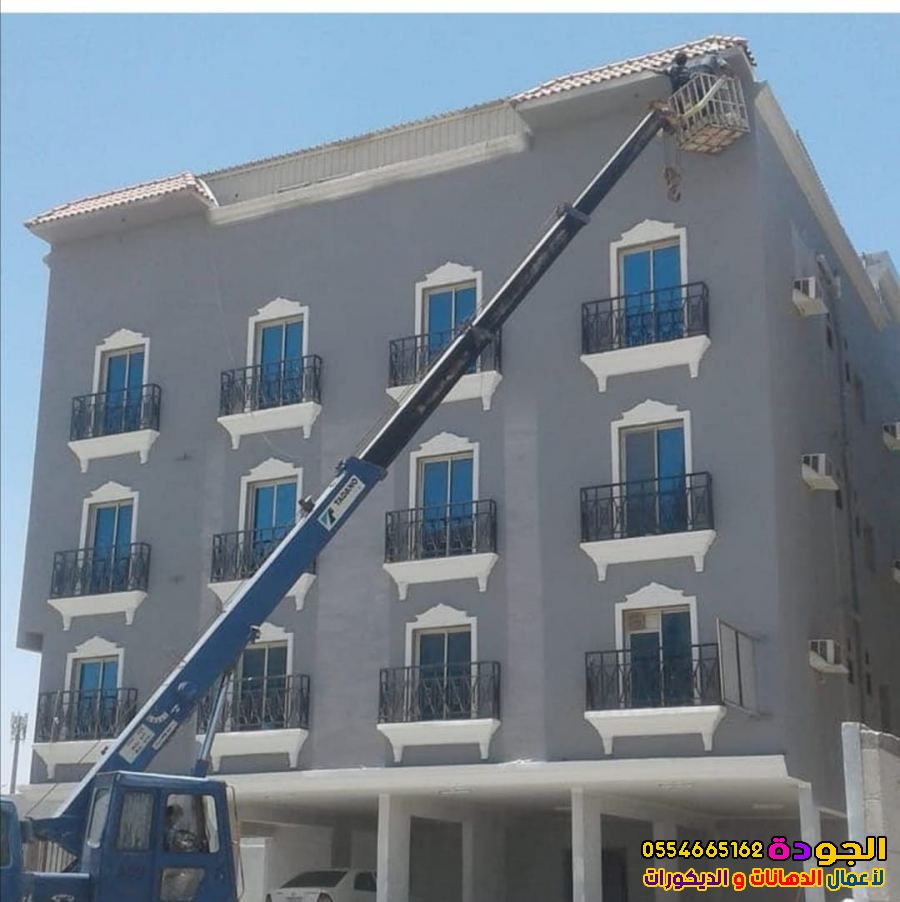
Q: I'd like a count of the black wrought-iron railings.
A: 12